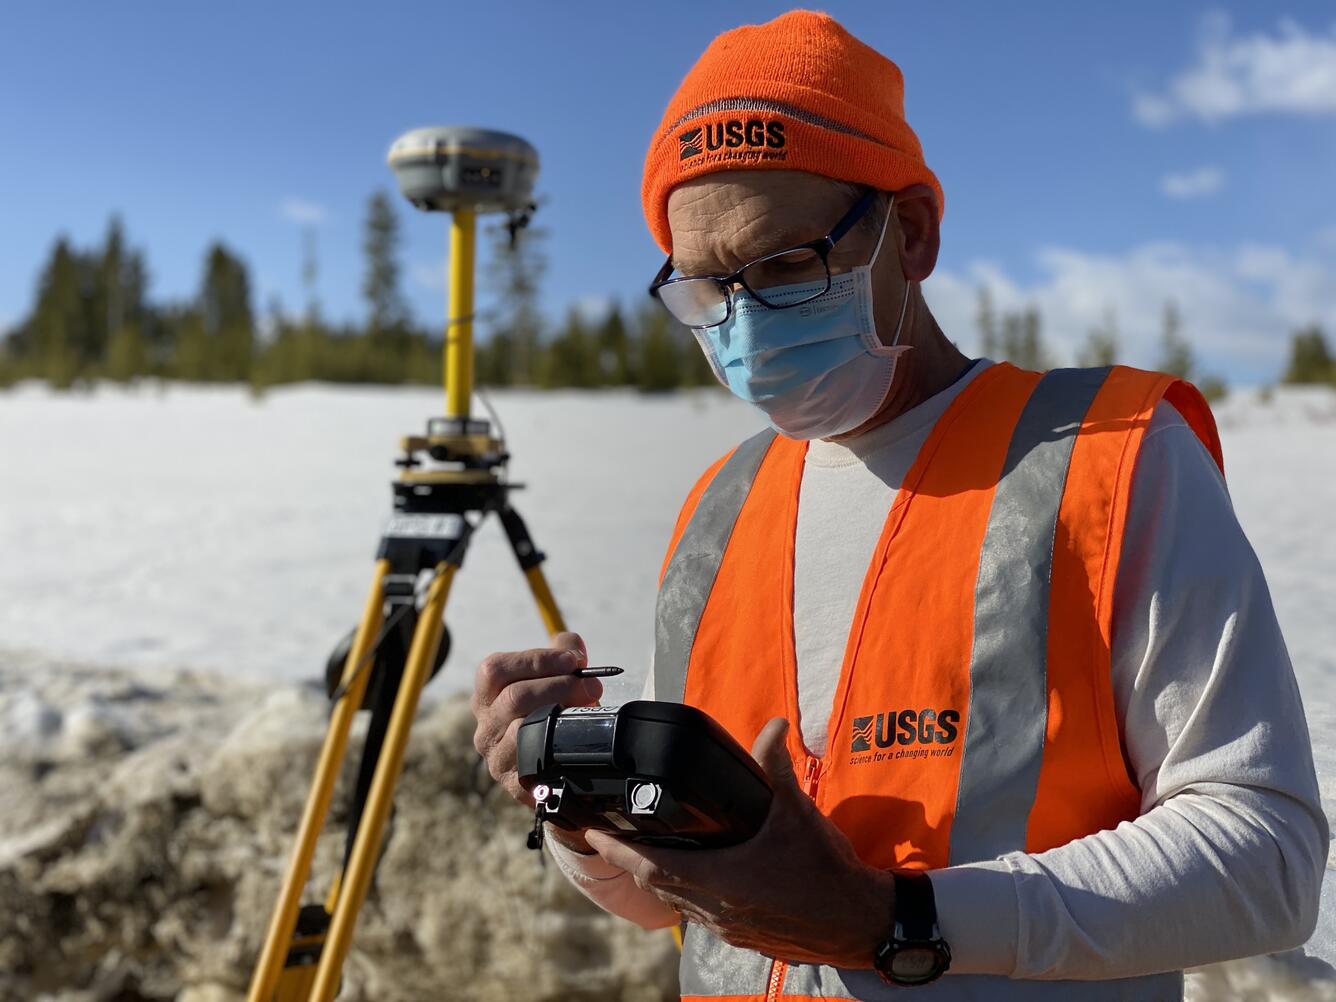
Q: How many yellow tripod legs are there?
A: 3